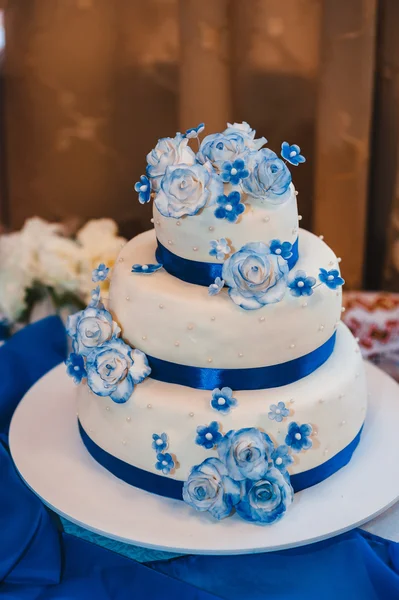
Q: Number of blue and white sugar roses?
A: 11